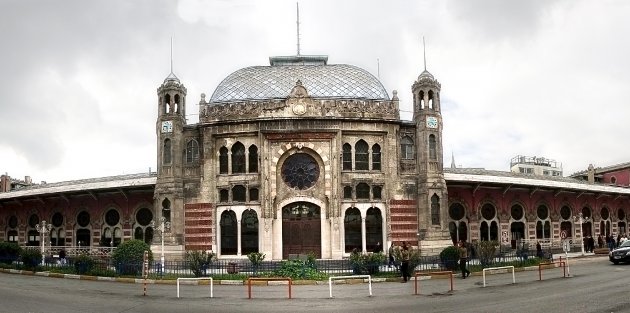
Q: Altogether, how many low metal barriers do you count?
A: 6